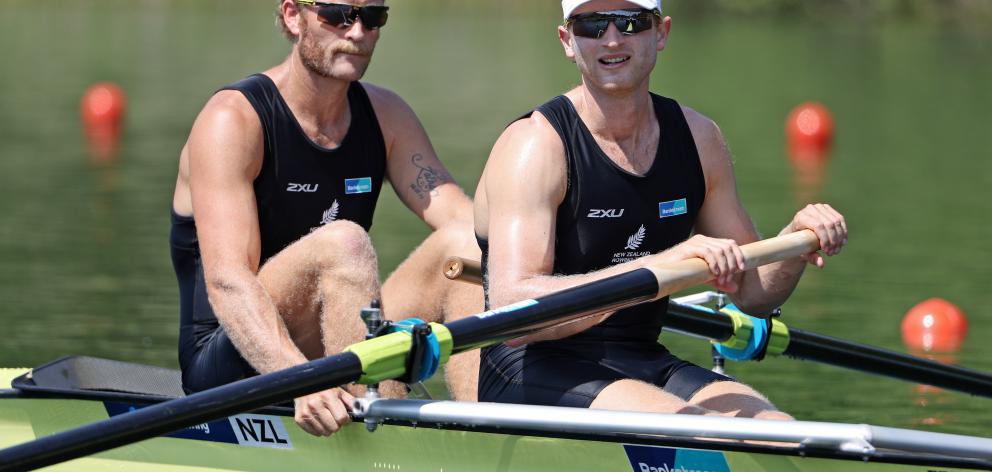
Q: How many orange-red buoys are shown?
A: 3